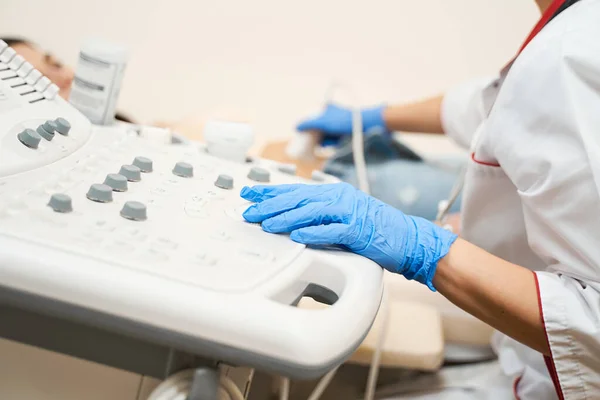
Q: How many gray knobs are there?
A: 12